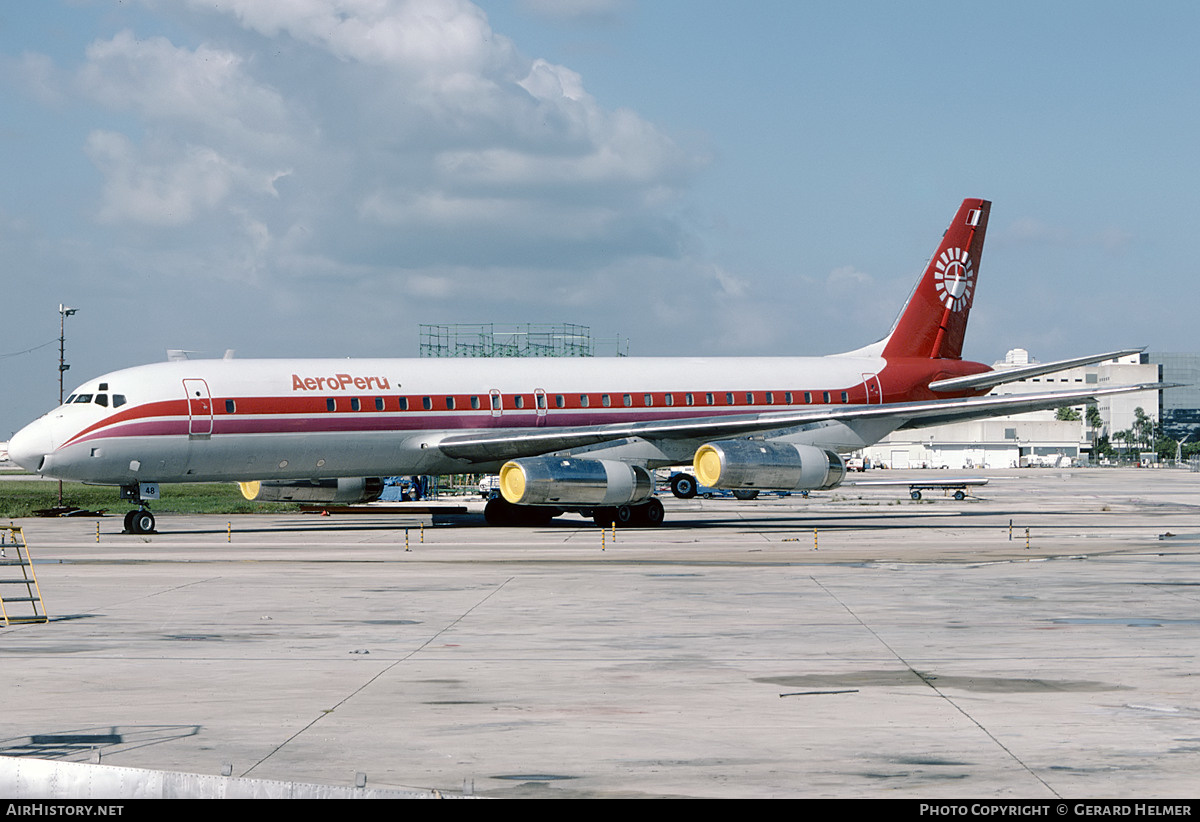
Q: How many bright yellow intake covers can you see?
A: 3